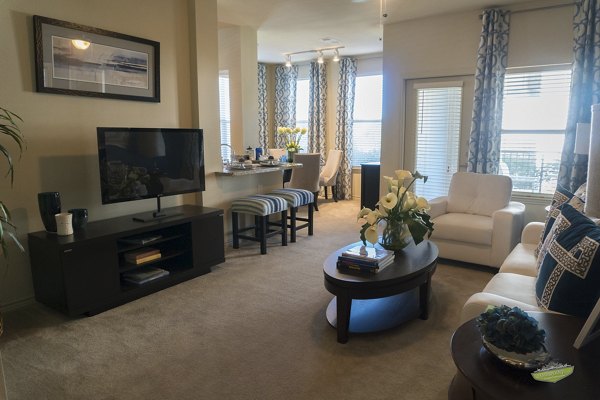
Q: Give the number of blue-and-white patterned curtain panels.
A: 6